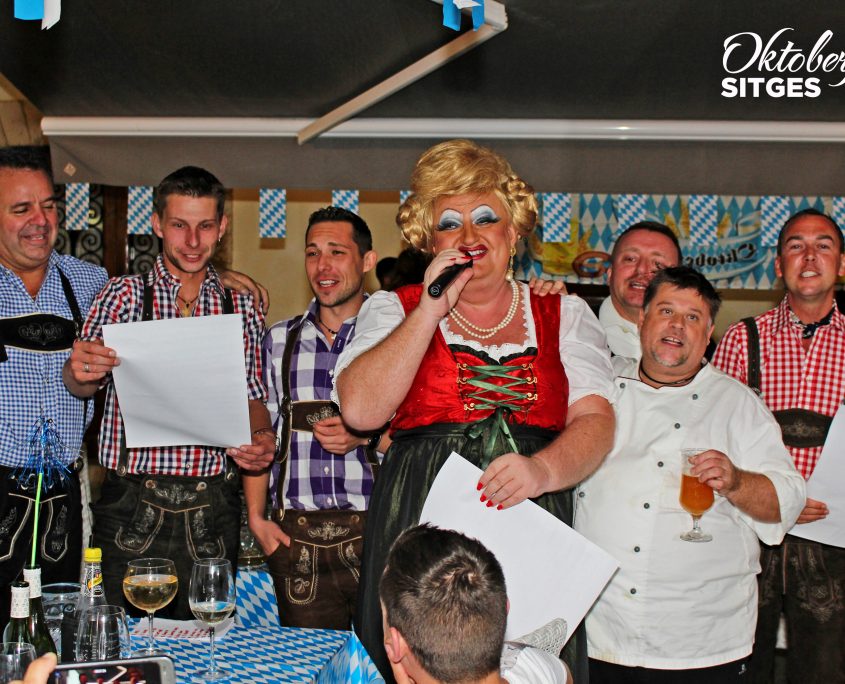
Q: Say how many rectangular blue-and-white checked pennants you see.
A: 10